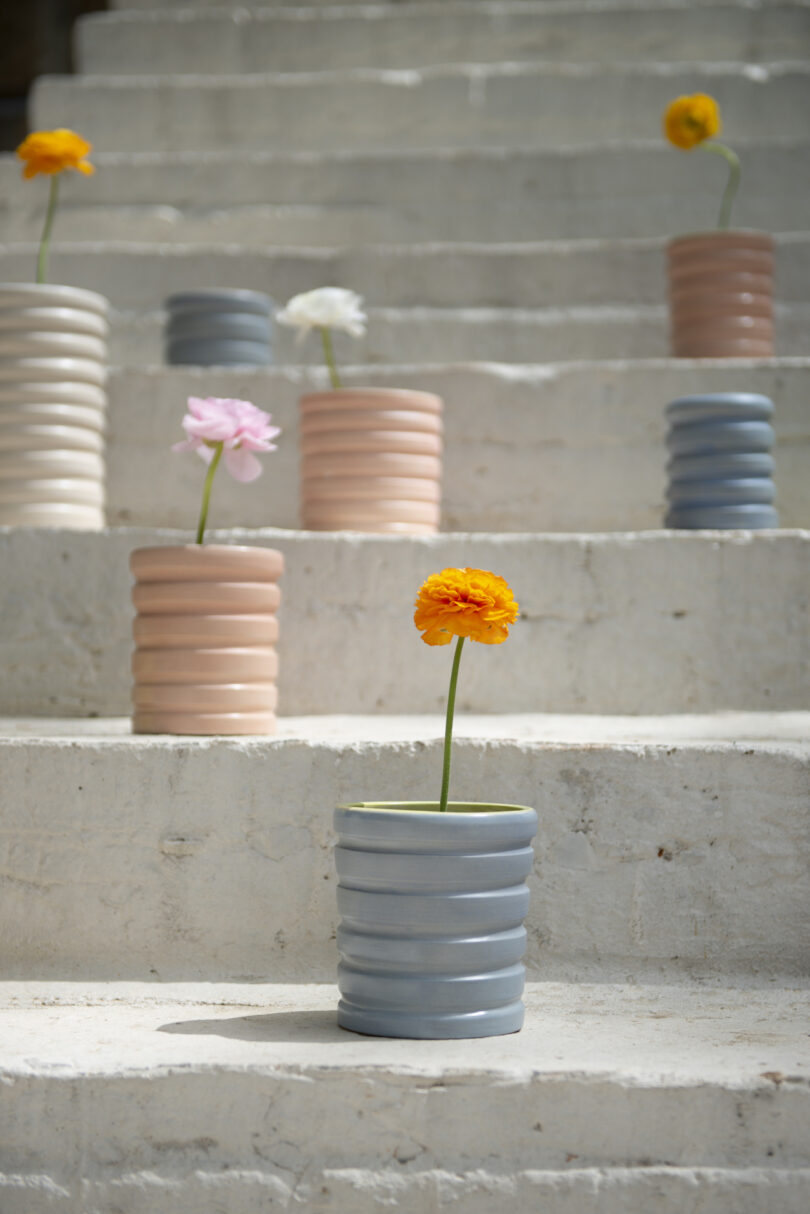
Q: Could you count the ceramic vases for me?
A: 7